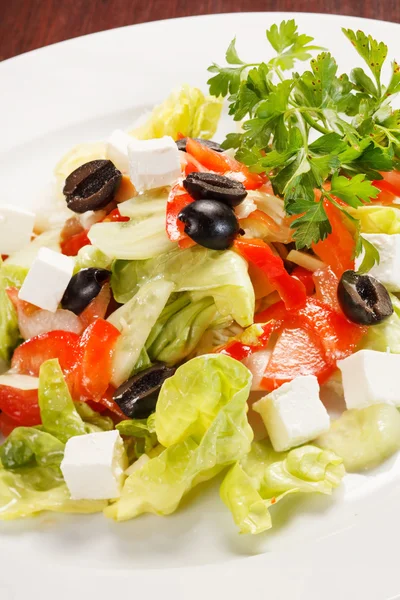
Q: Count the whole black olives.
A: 2